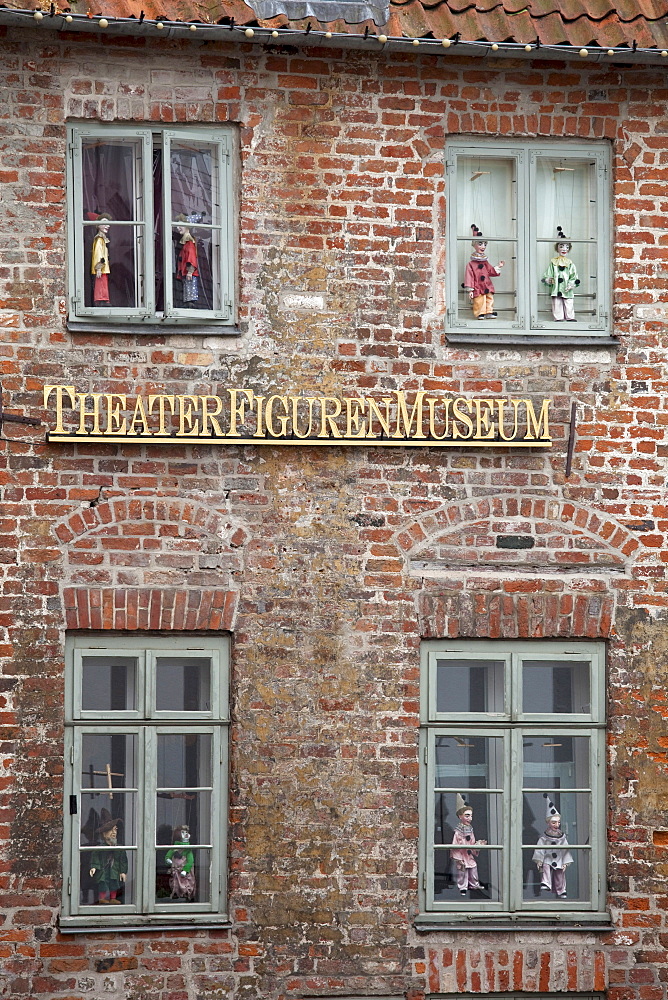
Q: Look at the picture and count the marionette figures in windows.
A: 8